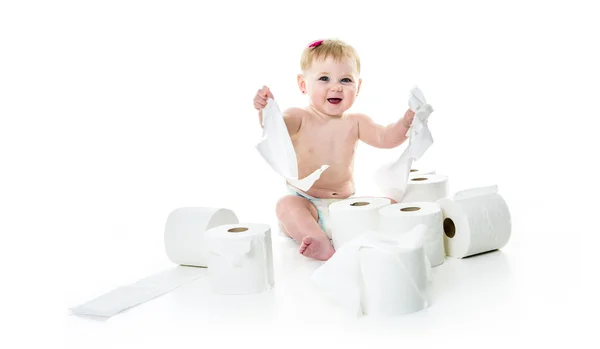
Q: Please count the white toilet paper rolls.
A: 8